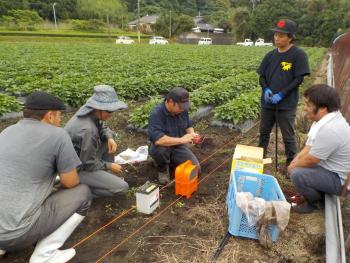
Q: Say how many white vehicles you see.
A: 5